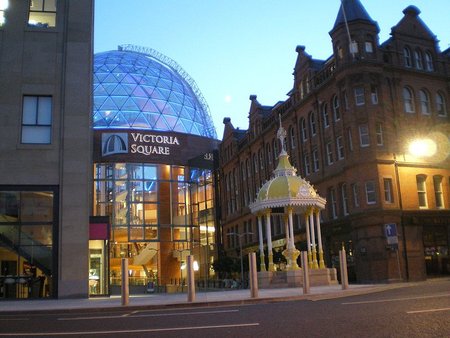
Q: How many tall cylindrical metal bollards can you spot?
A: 5